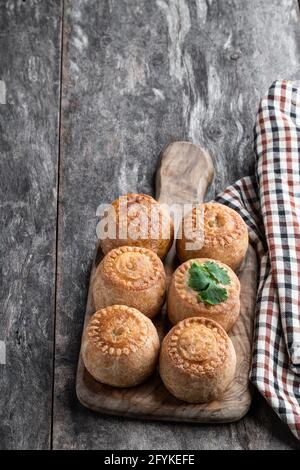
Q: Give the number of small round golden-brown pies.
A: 6